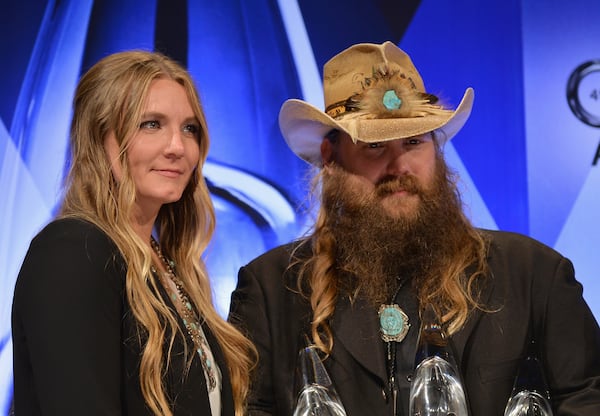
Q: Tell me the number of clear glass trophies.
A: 3